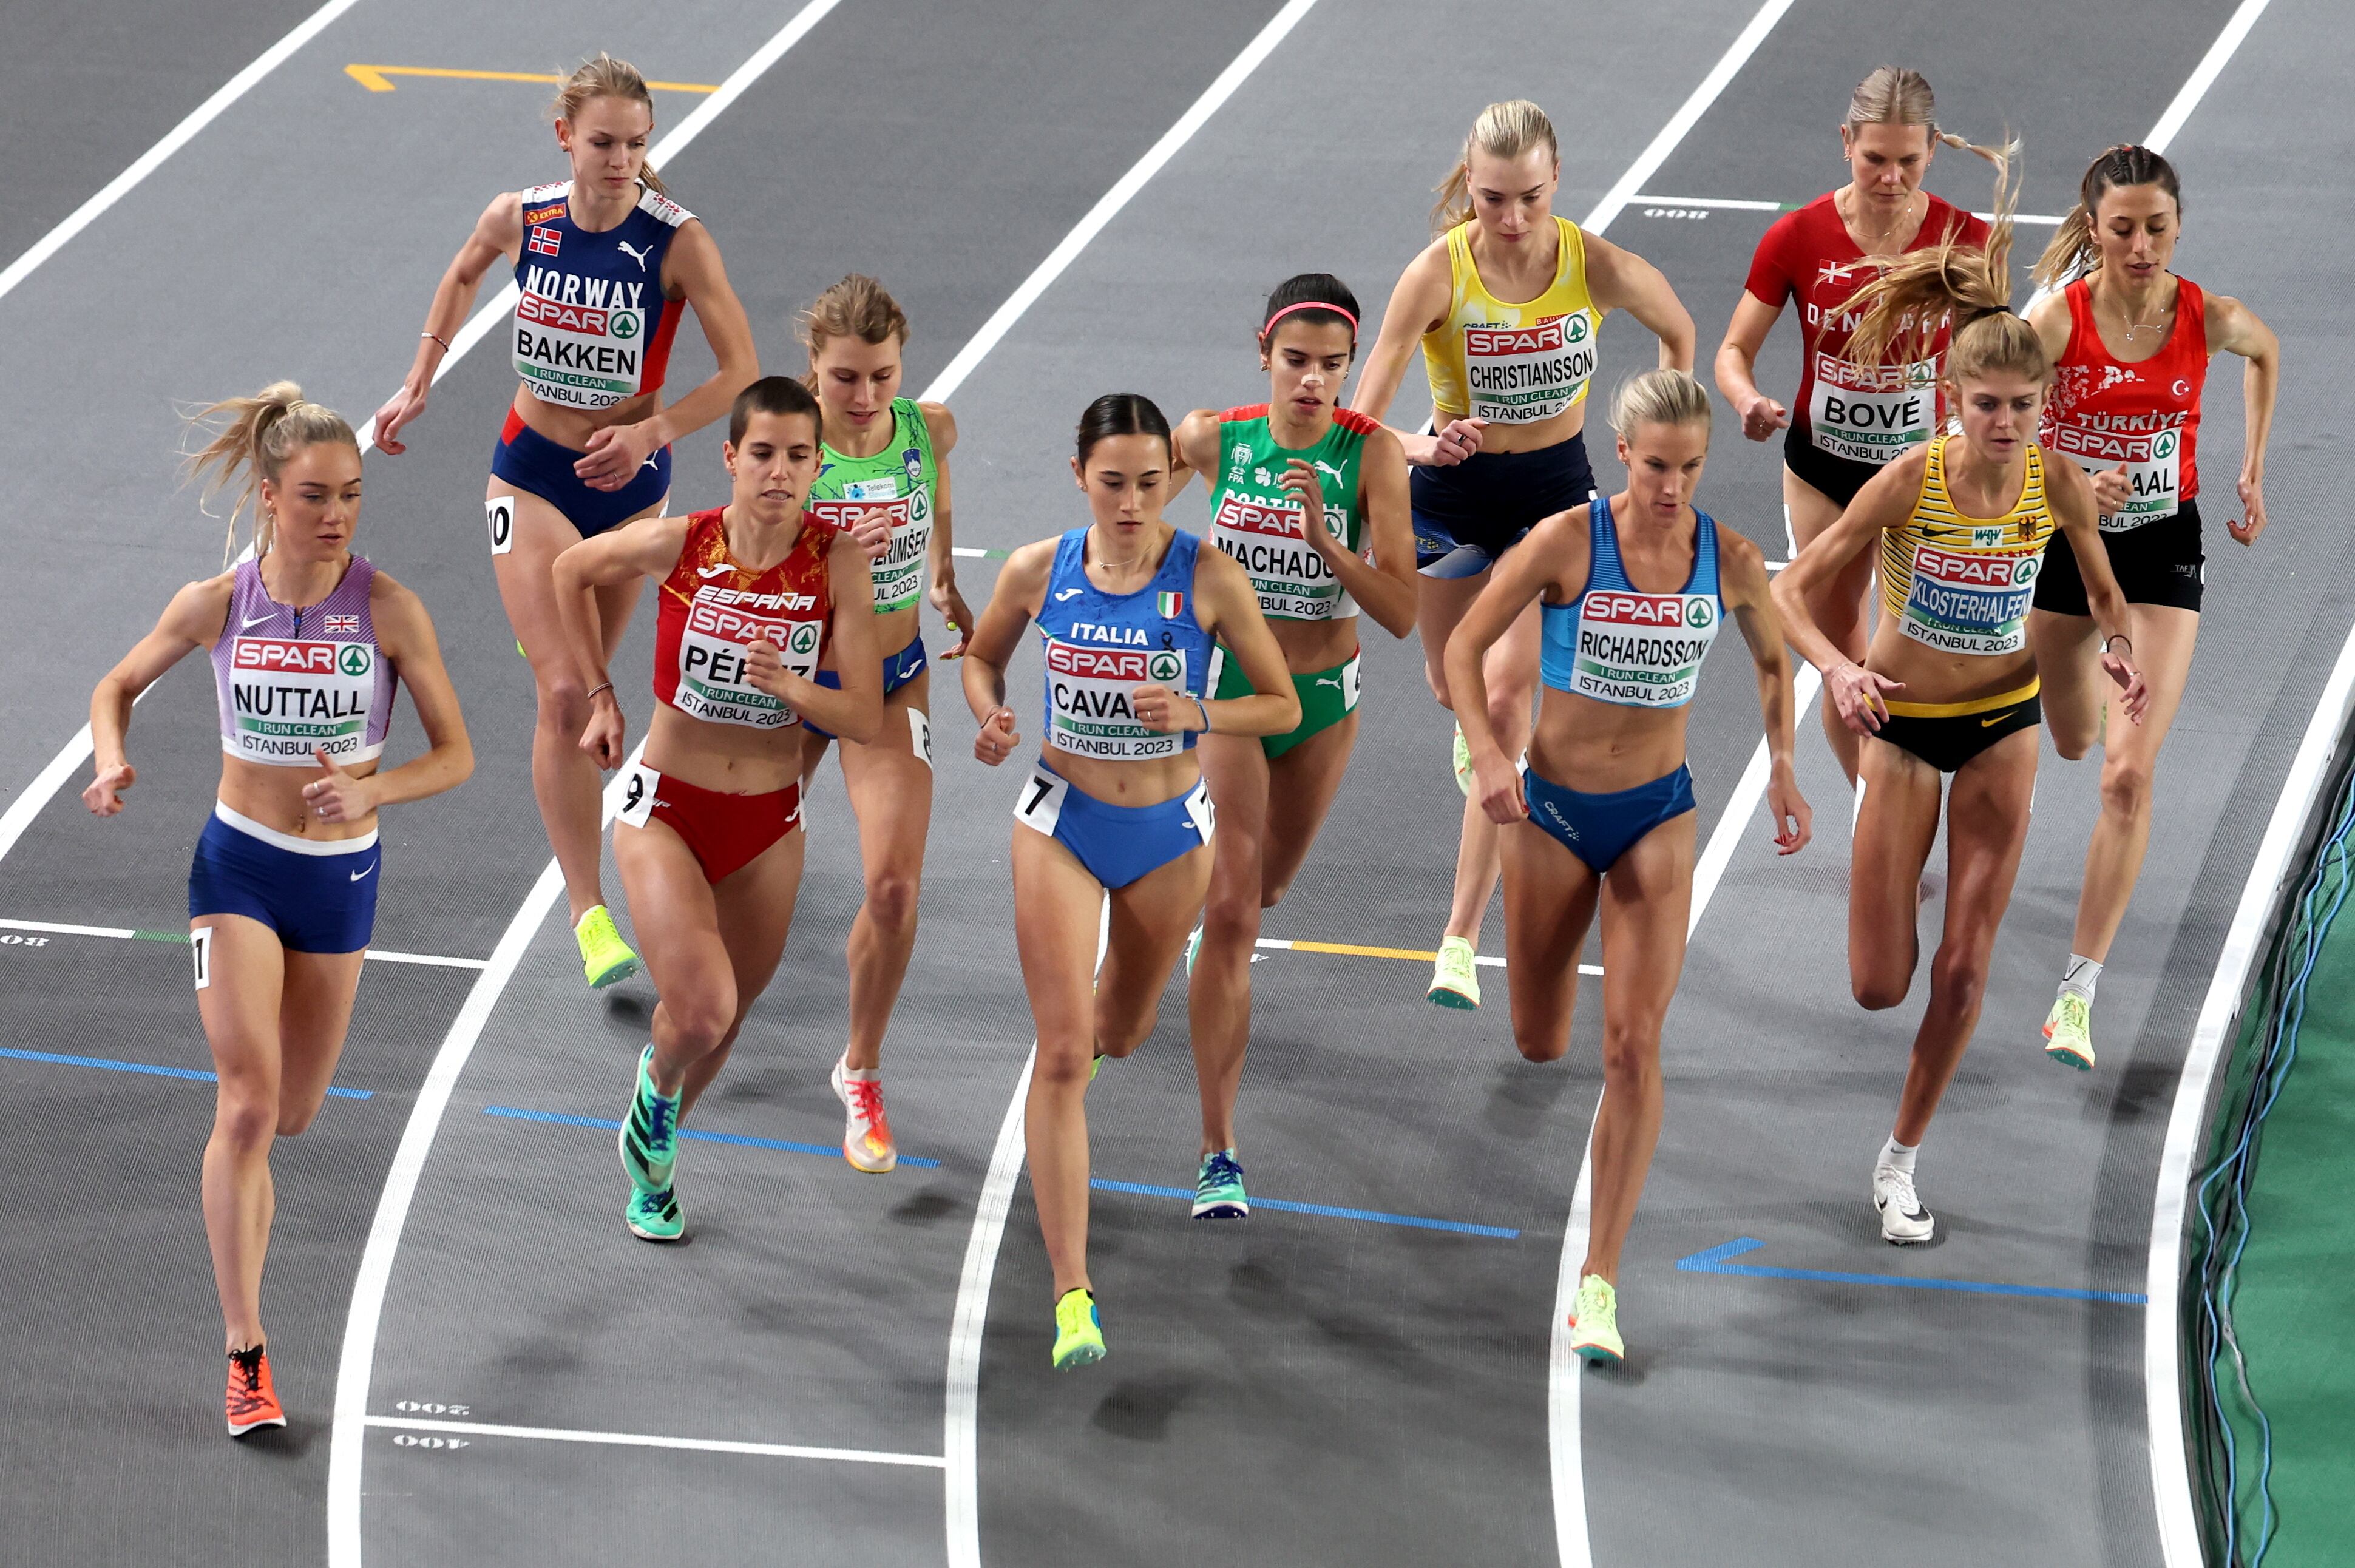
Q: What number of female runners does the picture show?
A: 11